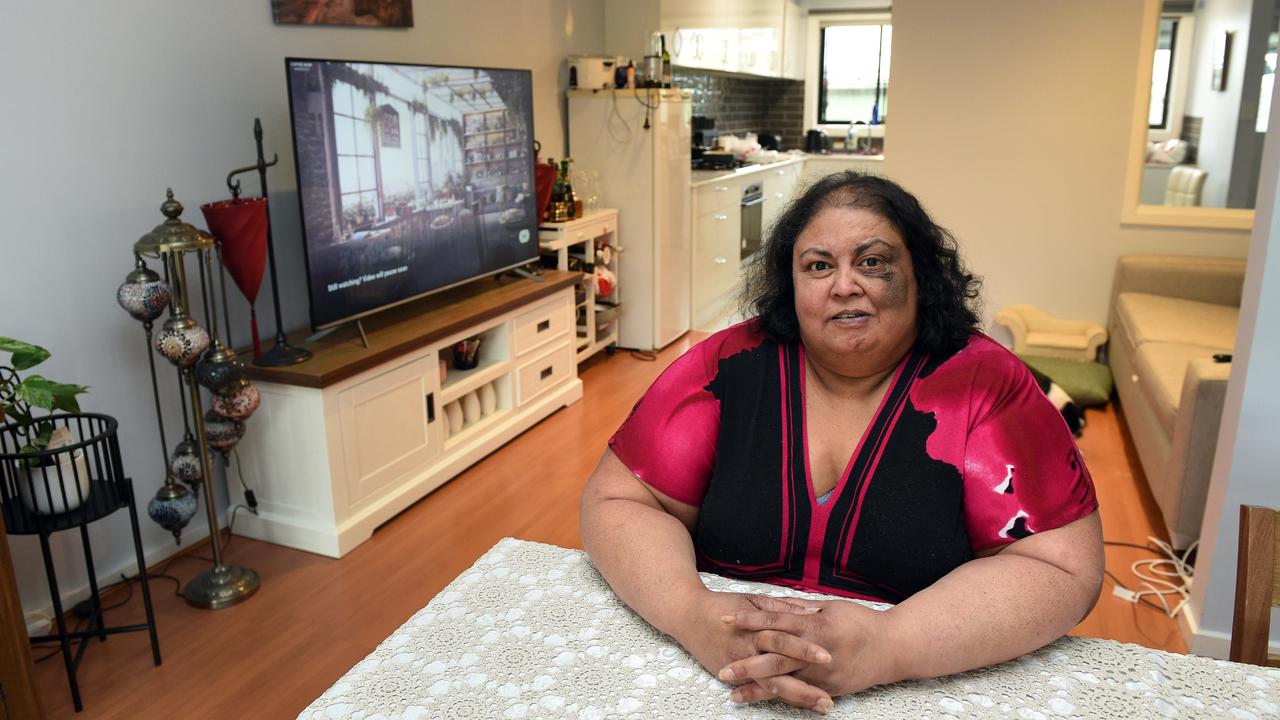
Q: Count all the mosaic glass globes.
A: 7